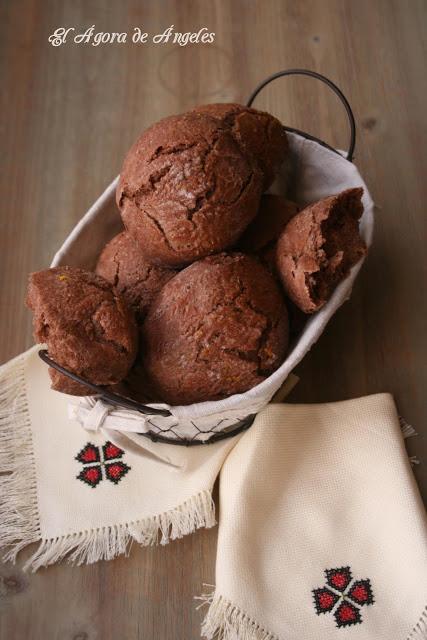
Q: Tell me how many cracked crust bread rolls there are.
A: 7